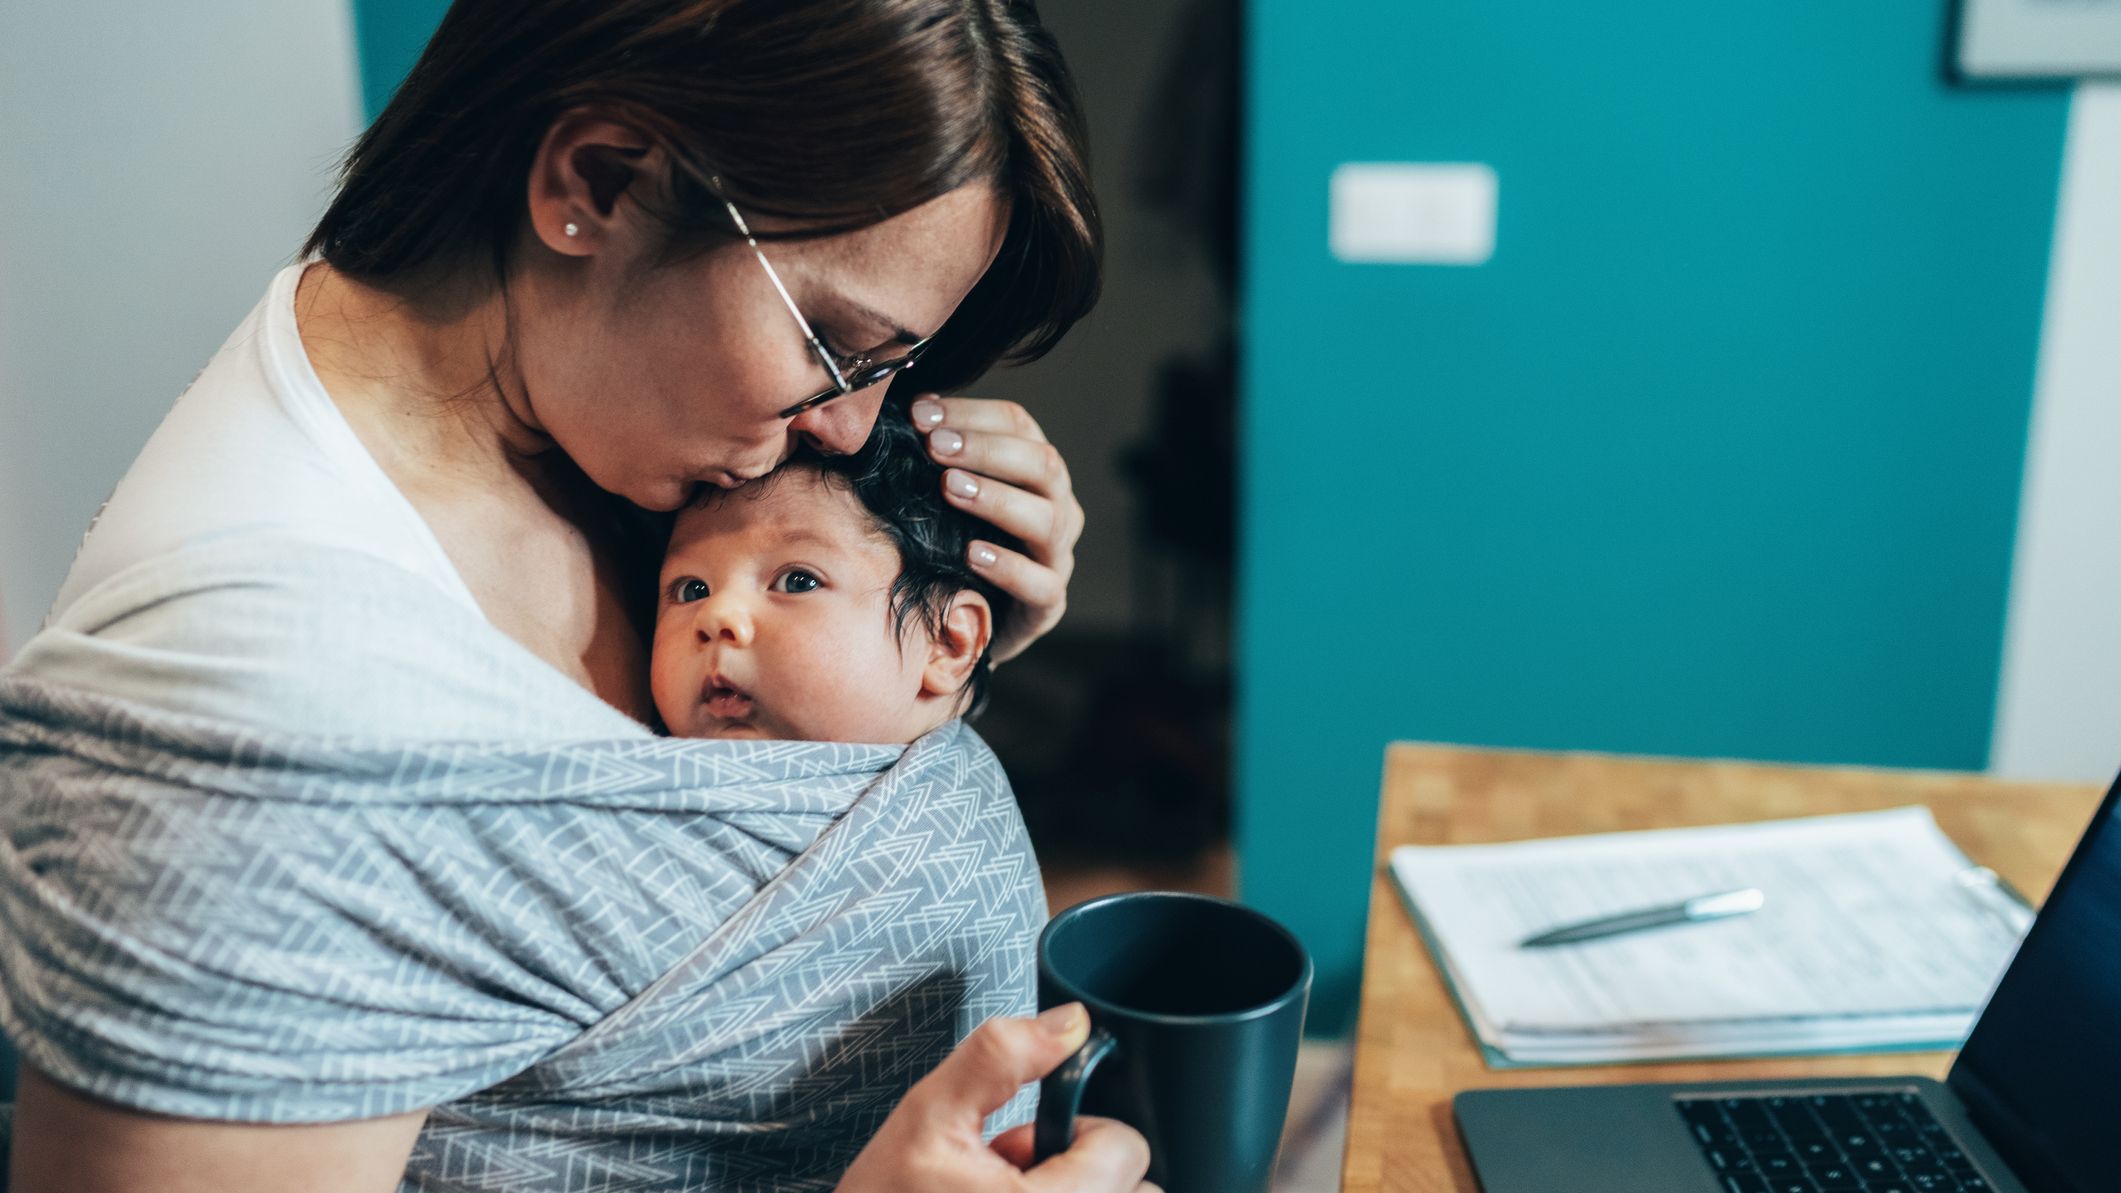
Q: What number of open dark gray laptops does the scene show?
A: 1